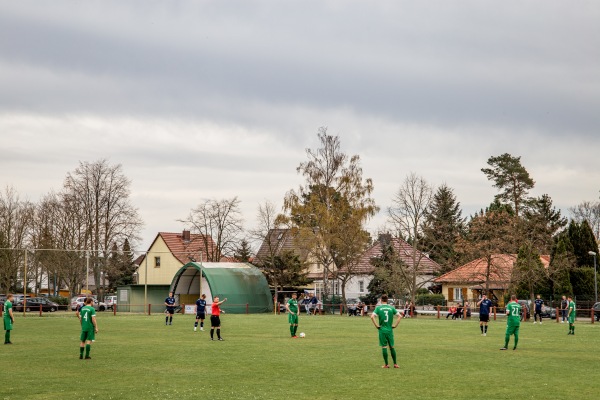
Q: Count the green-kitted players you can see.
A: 6